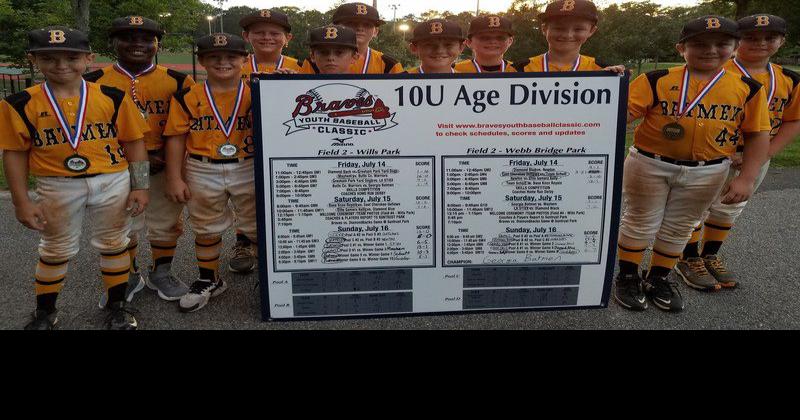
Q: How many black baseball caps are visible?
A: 11